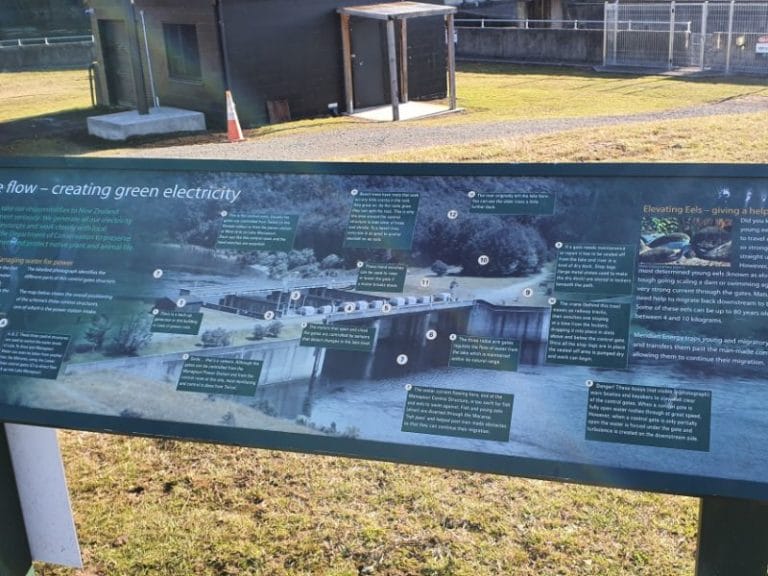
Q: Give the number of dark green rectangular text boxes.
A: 13